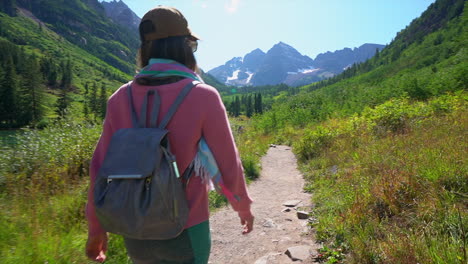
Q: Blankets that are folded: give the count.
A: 0